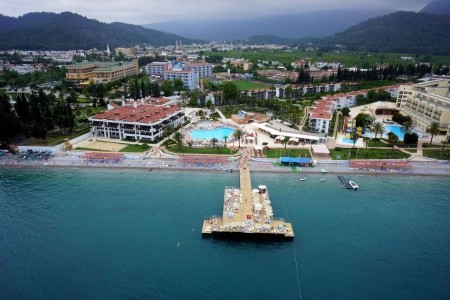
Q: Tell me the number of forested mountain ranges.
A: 2